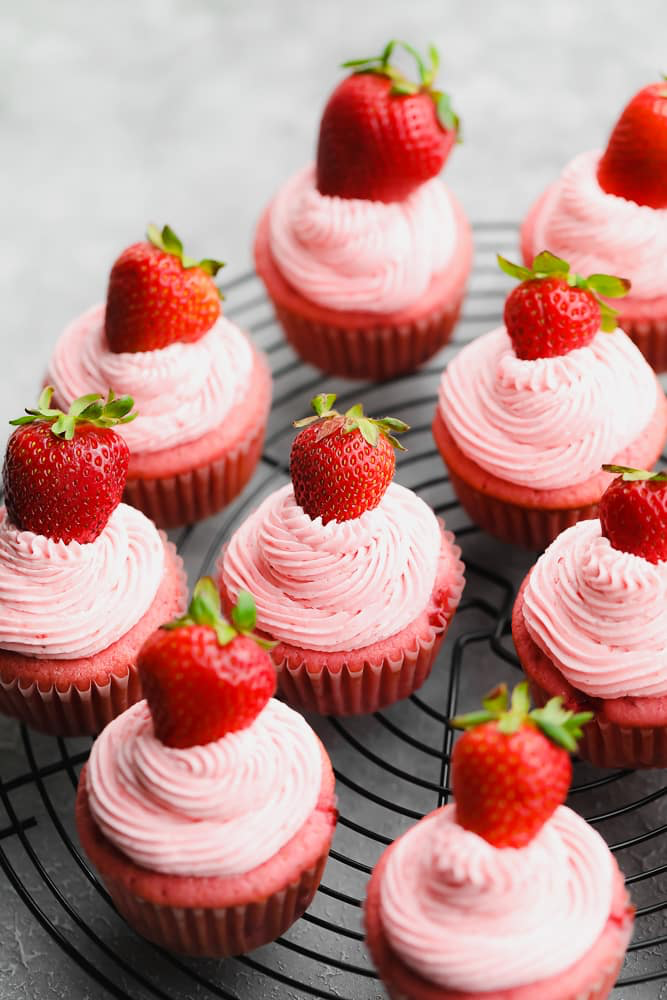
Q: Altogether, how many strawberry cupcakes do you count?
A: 9